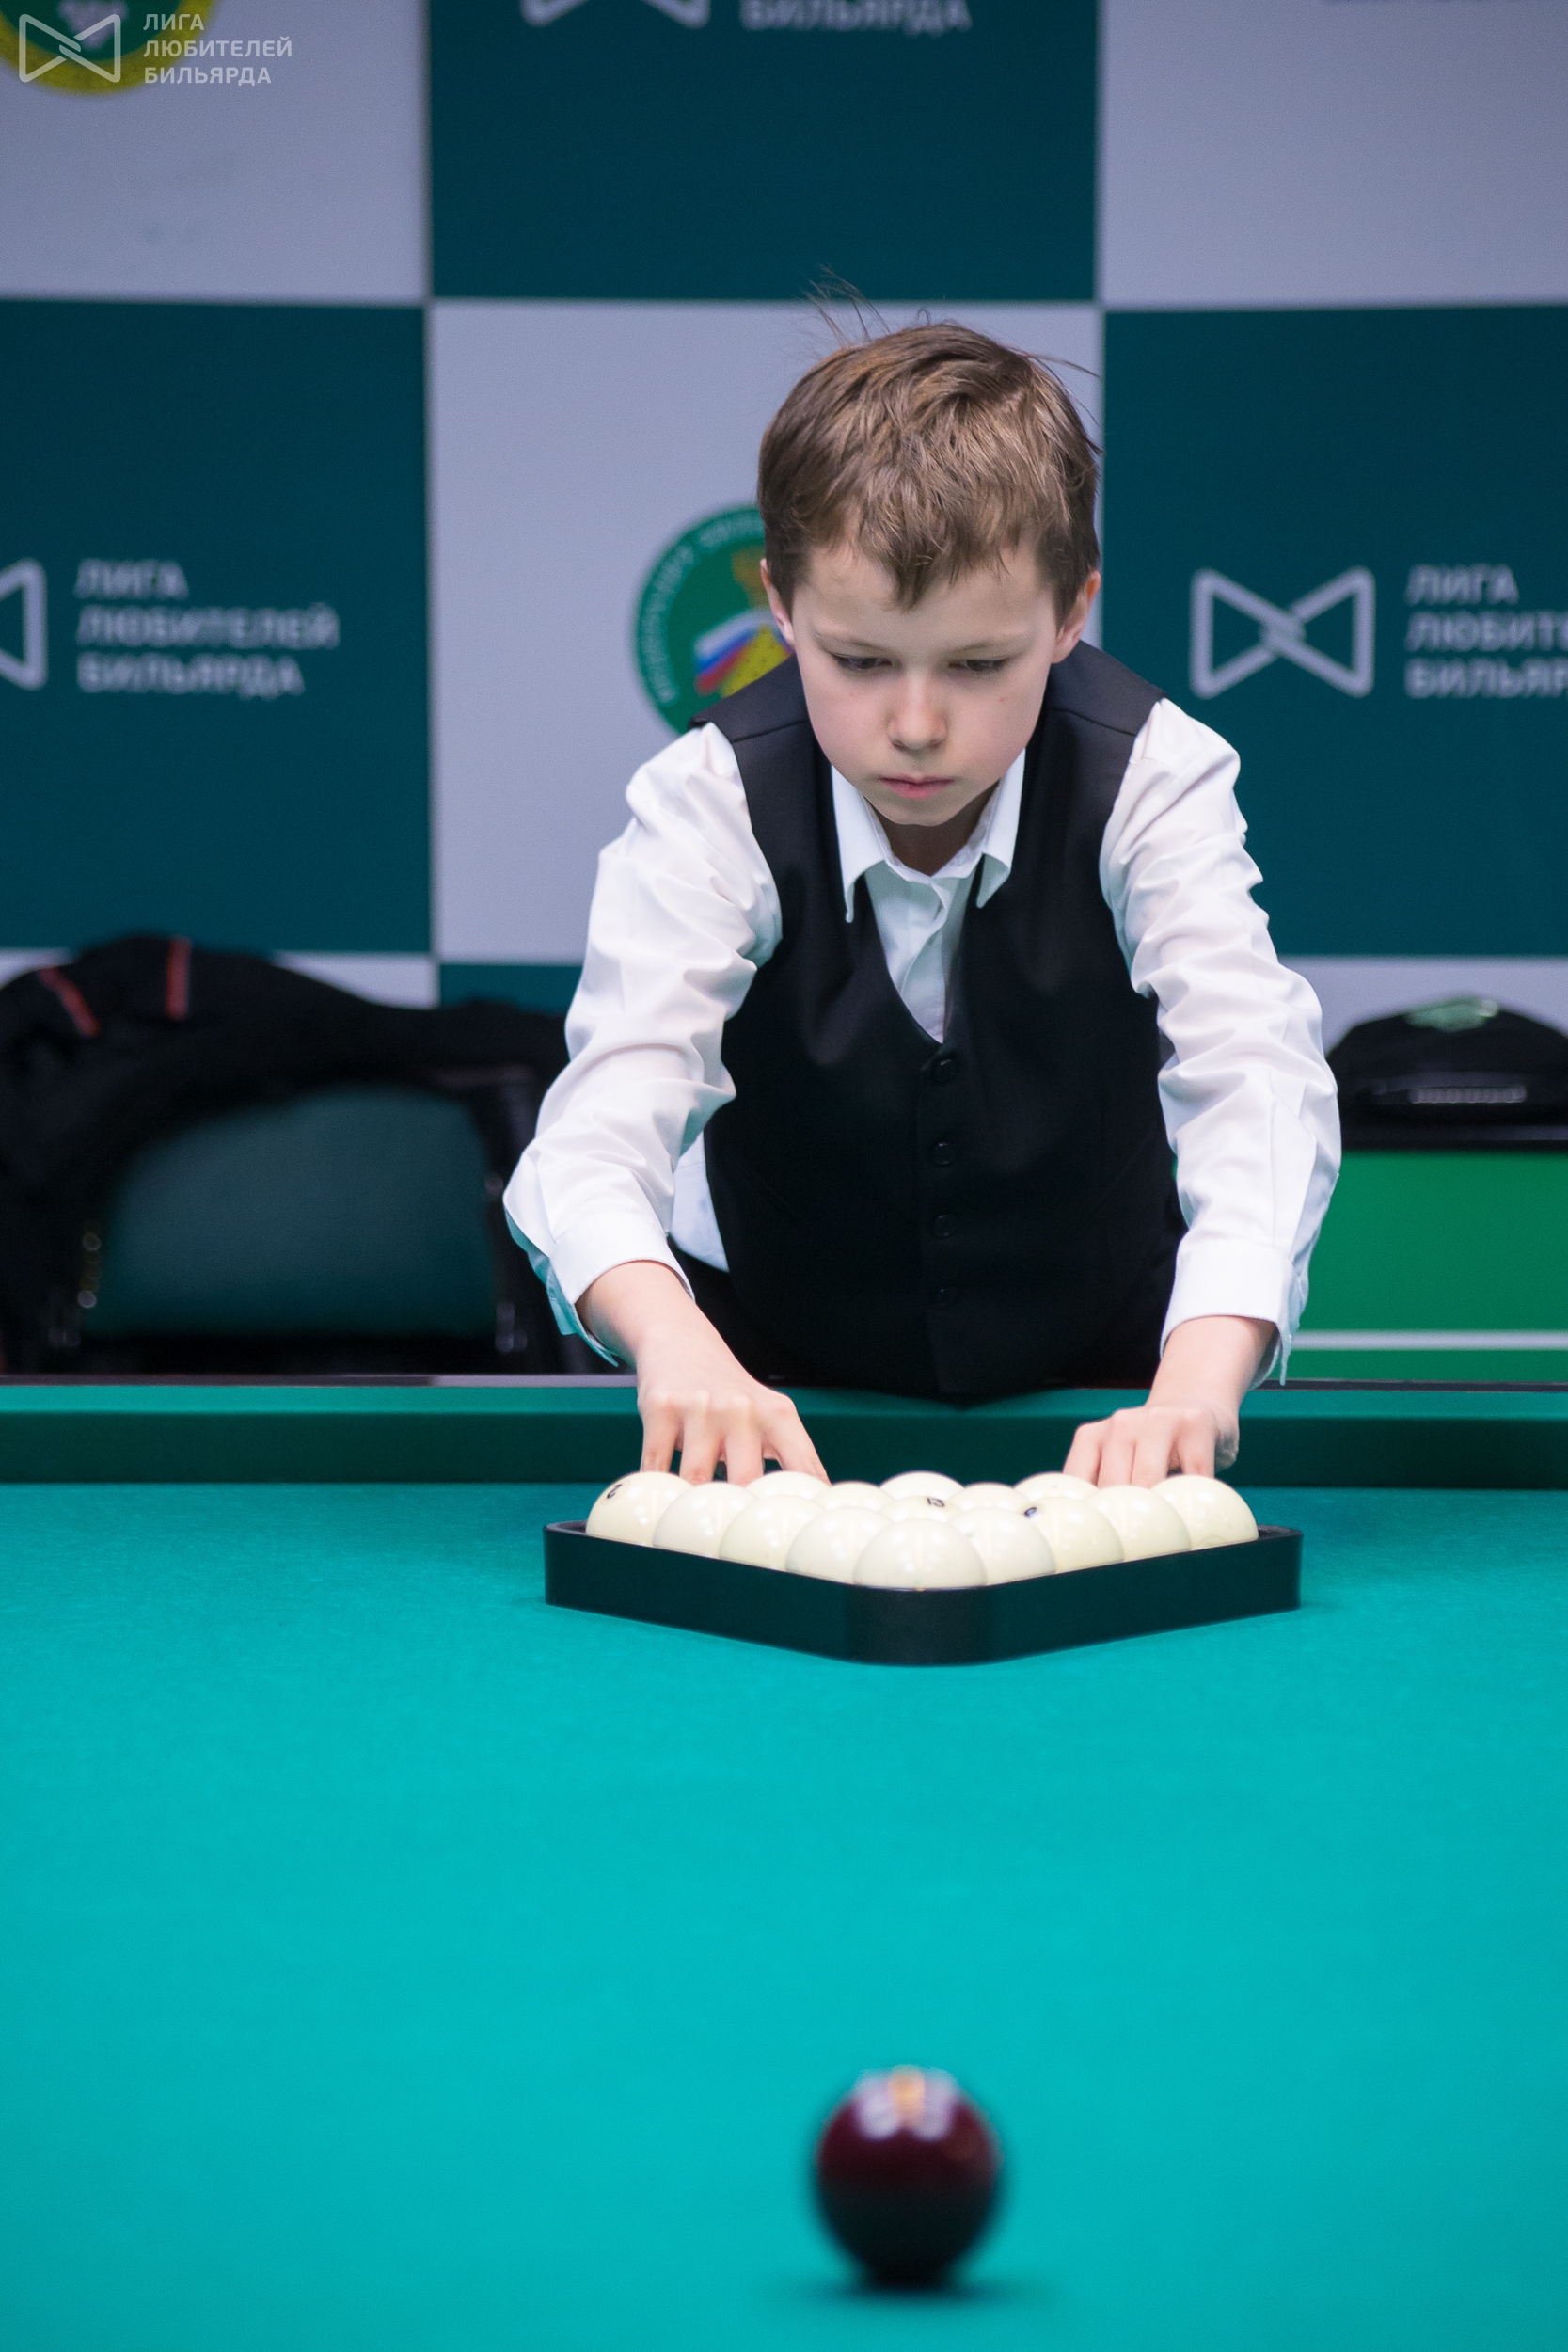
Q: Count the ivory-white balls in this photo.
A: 15